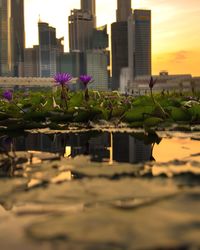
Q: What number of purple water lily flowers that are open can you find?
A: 3